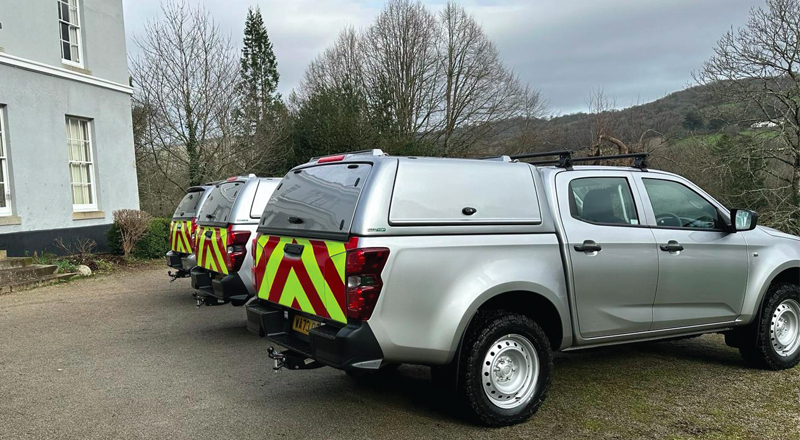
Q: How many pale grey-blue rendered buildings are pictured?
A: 1